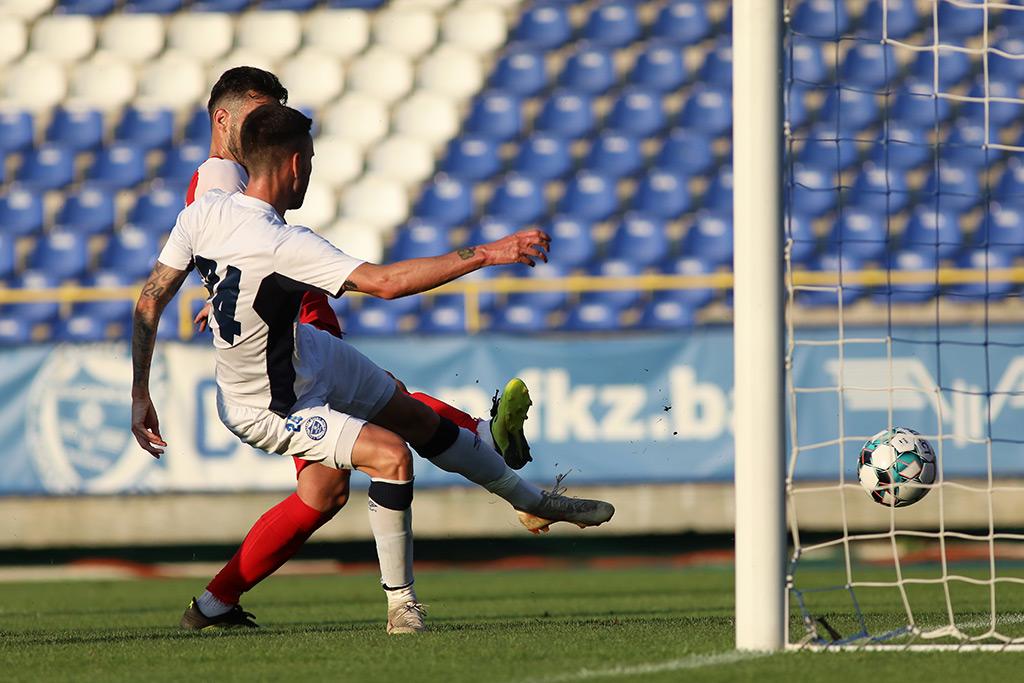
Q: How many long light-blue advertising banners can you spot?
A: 1